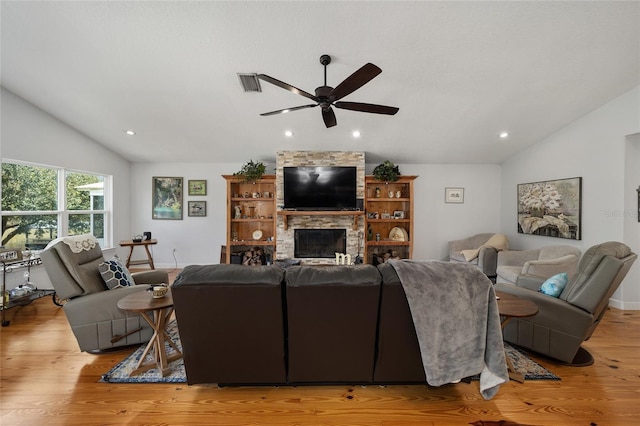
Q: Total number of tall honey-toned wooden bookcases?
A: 2